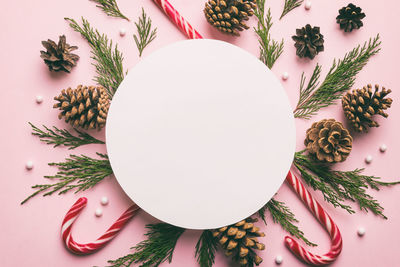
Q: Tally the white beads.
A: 11